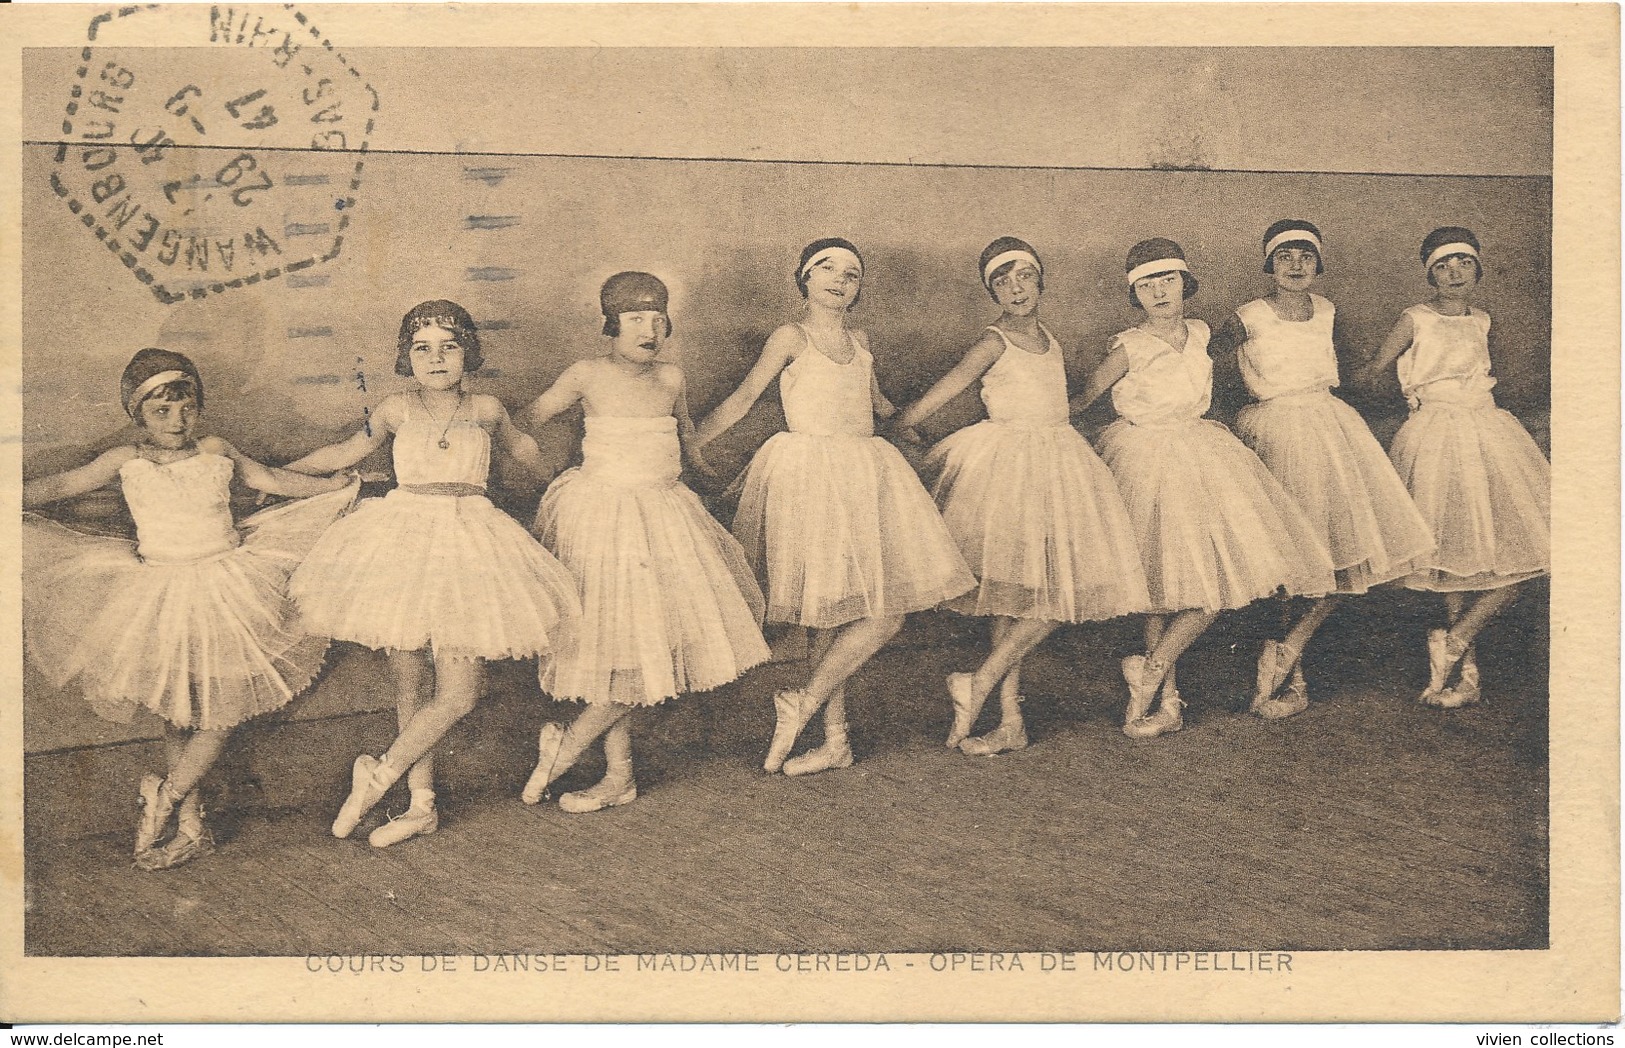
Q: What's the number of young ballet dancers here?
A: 8